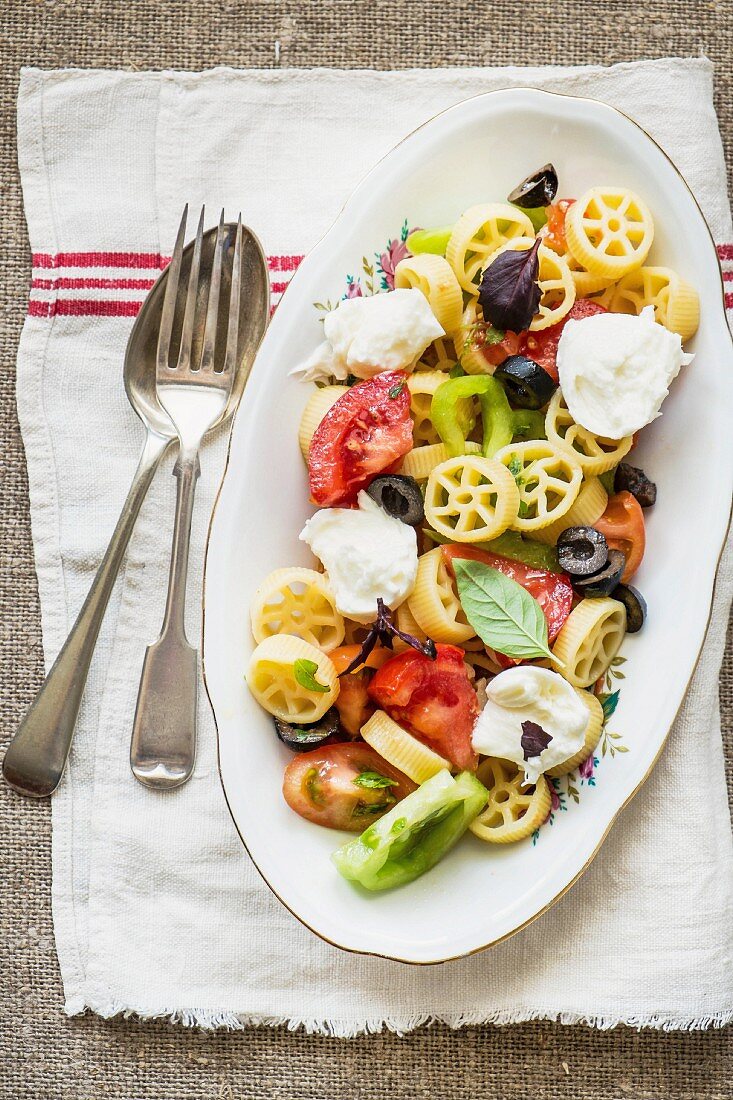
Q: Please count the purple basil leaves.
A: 3